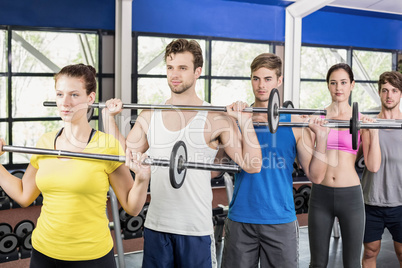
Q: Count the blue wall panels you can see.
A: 3